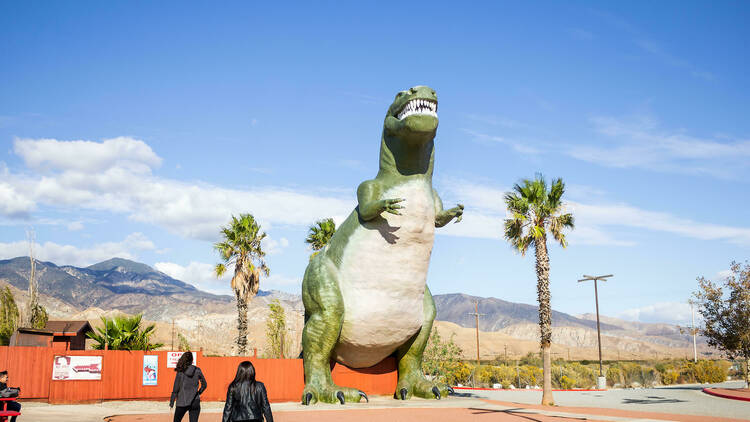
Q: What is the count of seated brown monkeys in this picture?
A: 0